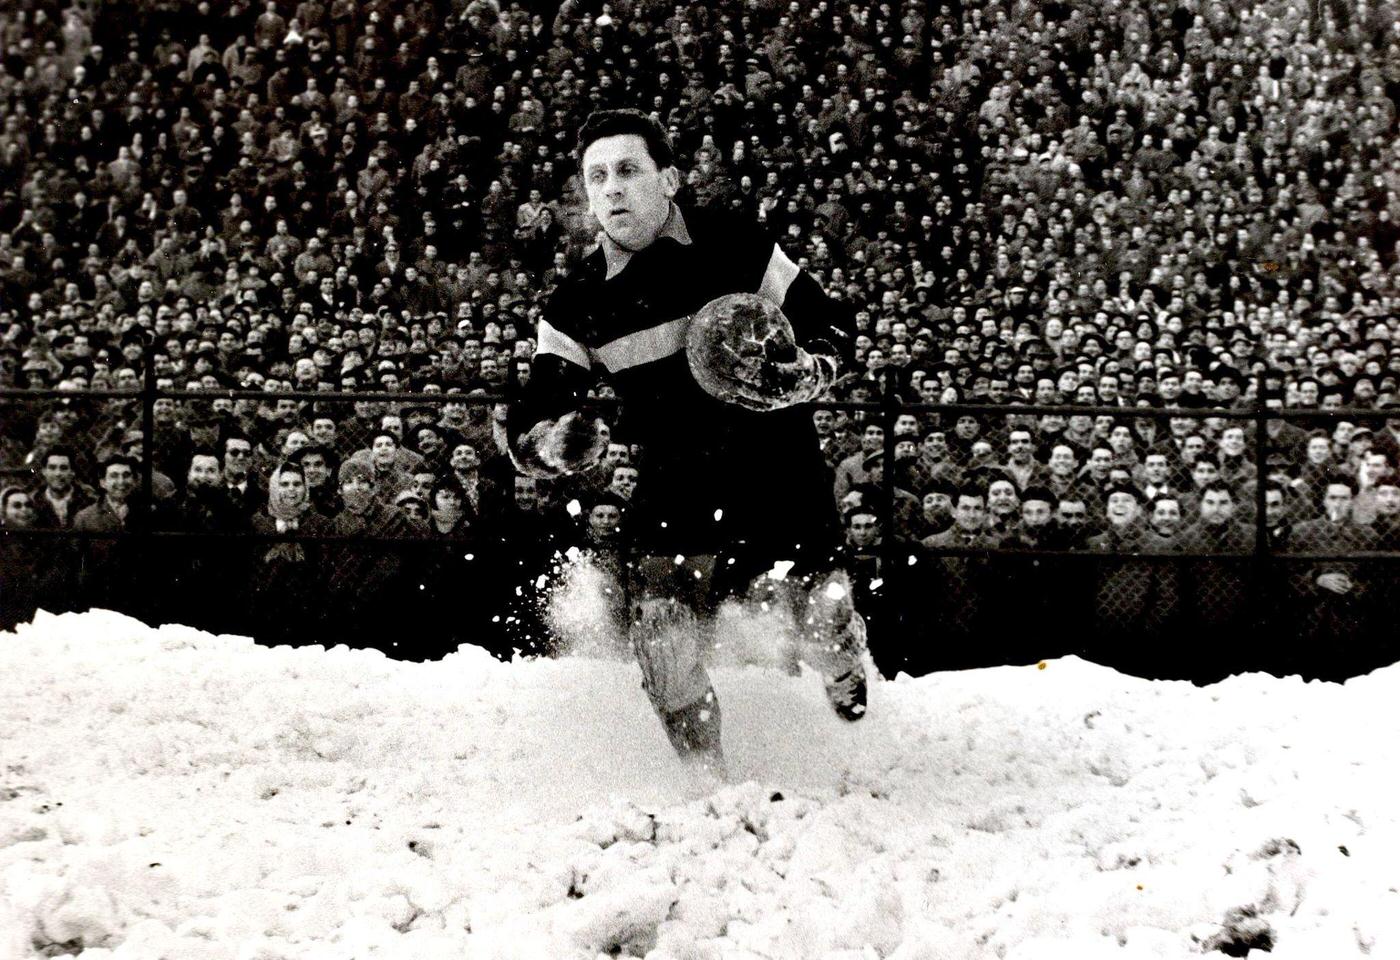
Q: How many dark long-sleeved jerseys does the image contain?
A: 1